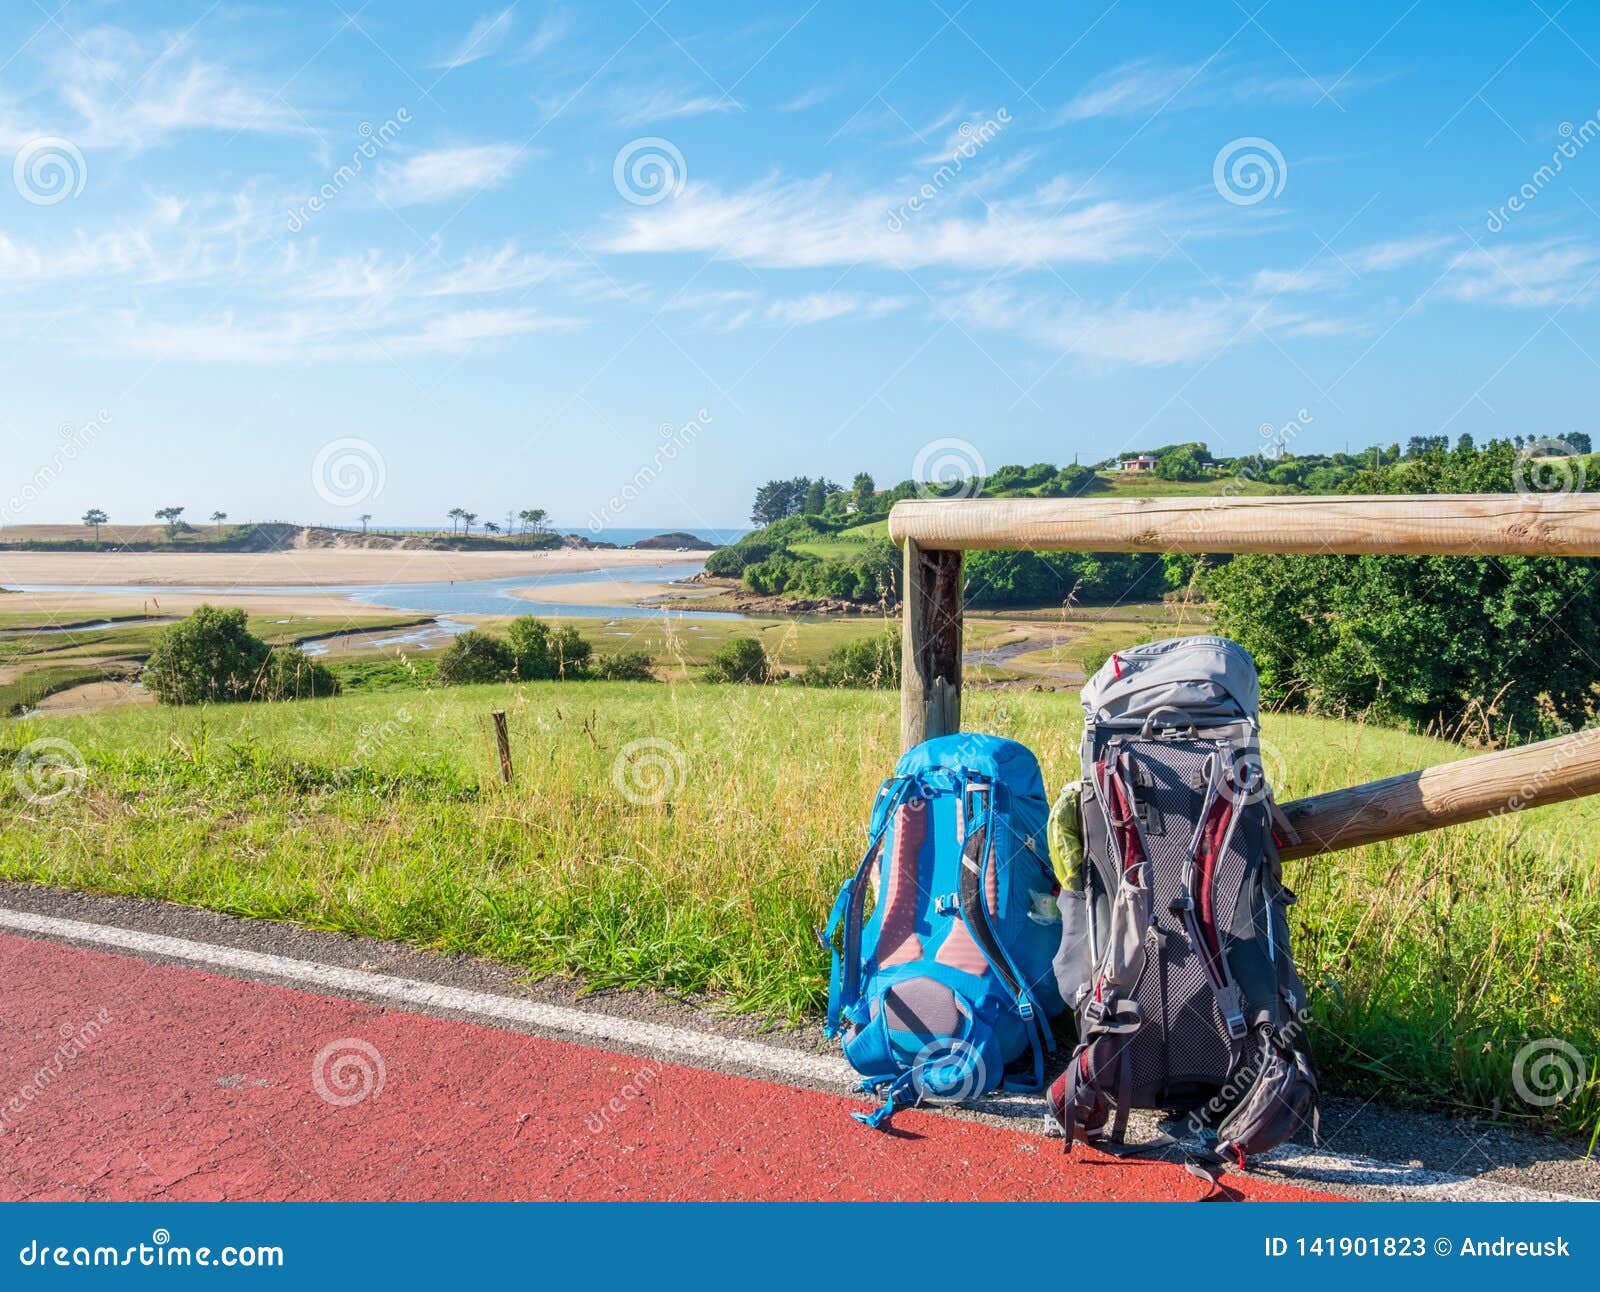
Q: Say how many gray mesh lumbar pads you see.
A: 1